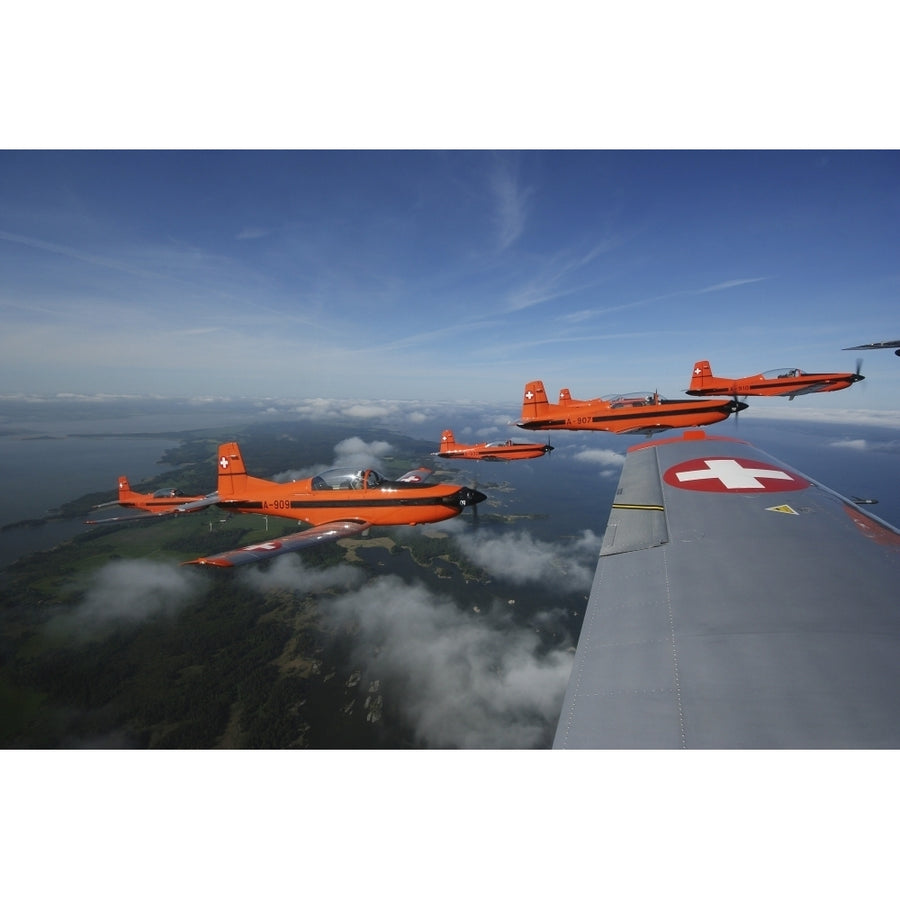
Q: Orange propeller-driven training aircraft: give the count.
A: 6